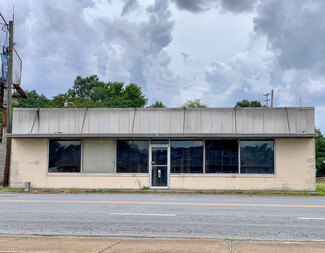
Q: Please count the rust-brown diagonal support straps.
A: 6